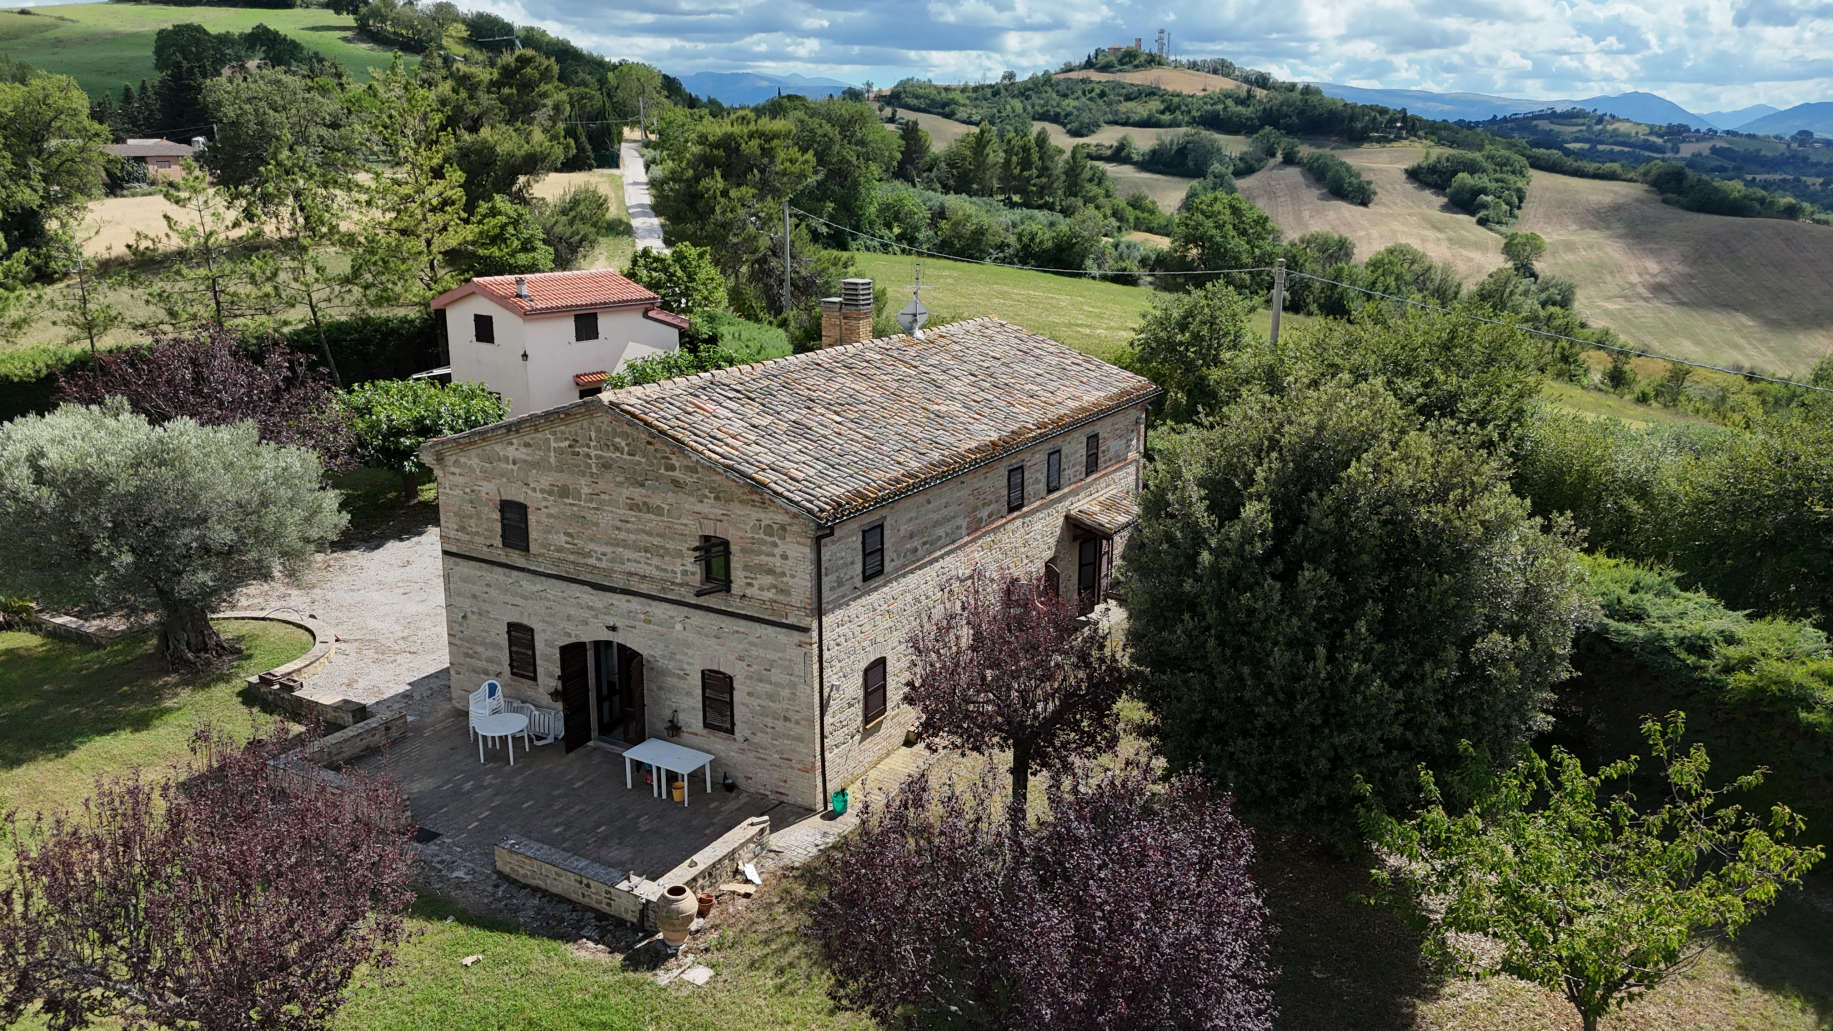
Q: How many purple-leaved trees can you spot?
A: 4